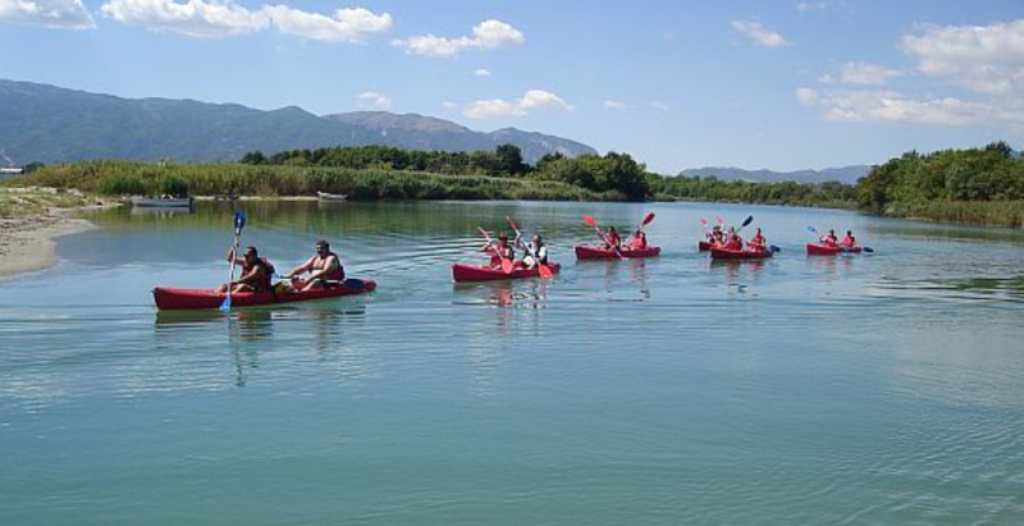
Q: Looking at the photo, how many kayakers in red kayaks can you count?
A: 12